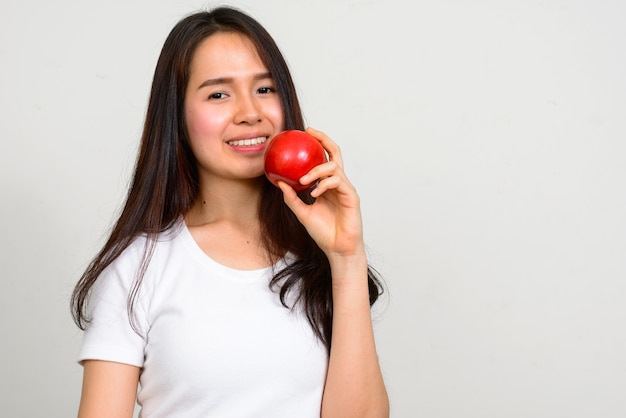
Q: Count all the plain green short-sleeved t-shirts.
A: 0